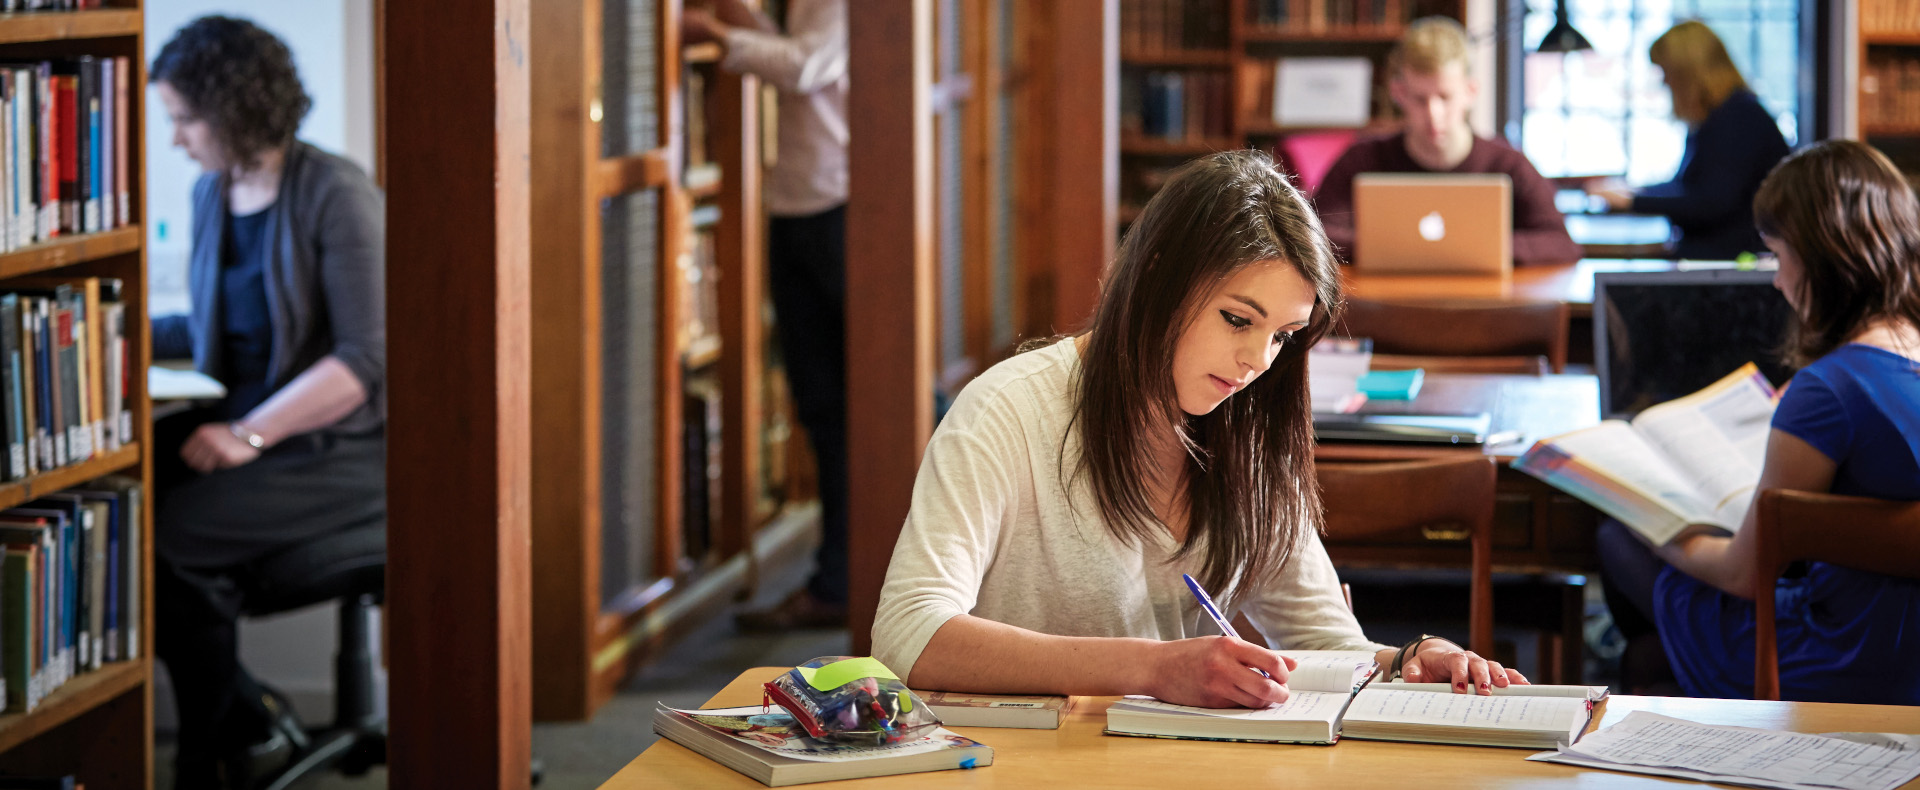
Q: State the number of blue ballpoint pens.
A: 1